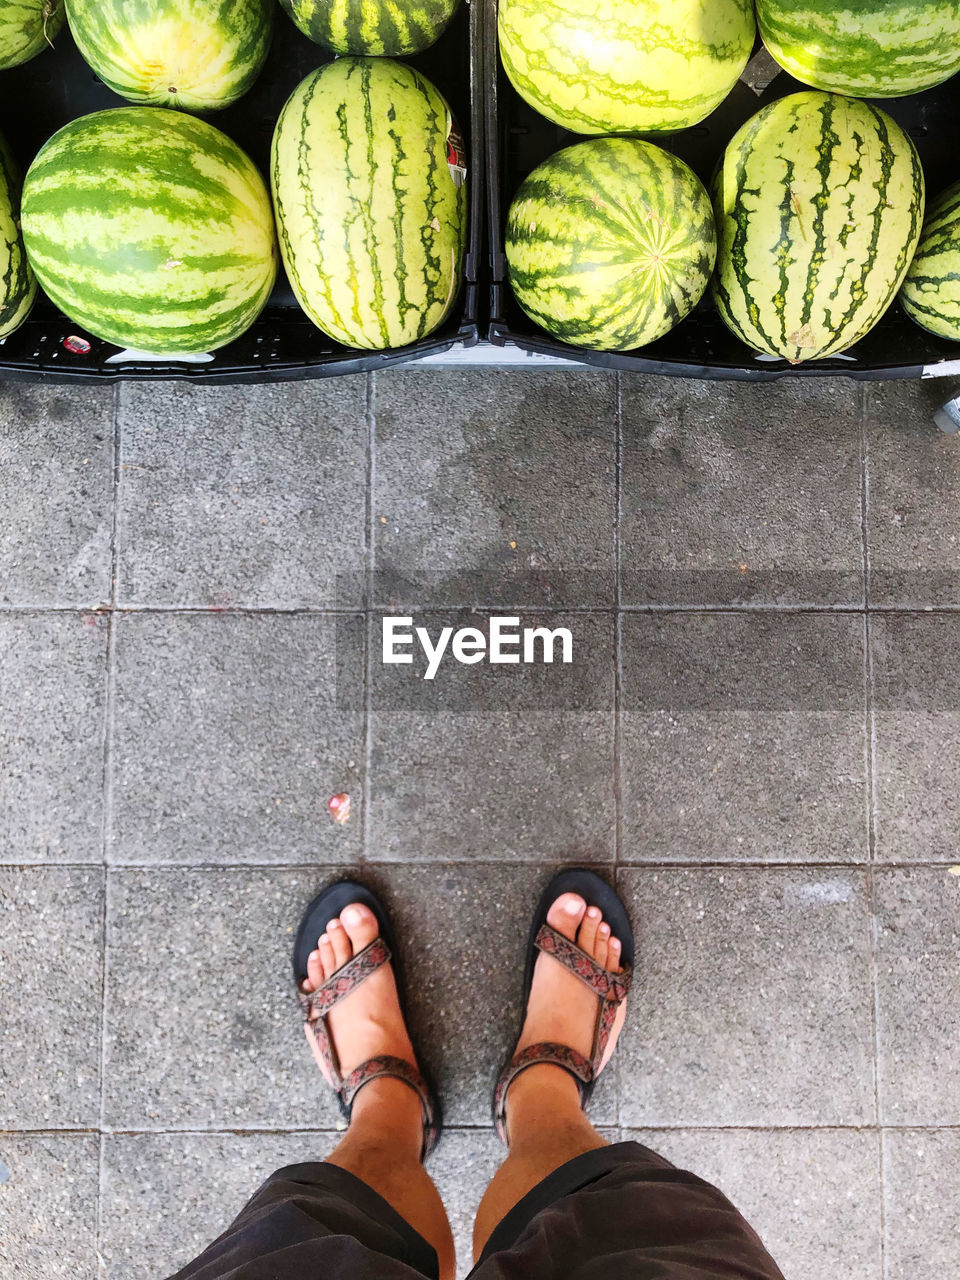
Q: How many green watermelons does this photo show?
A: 11